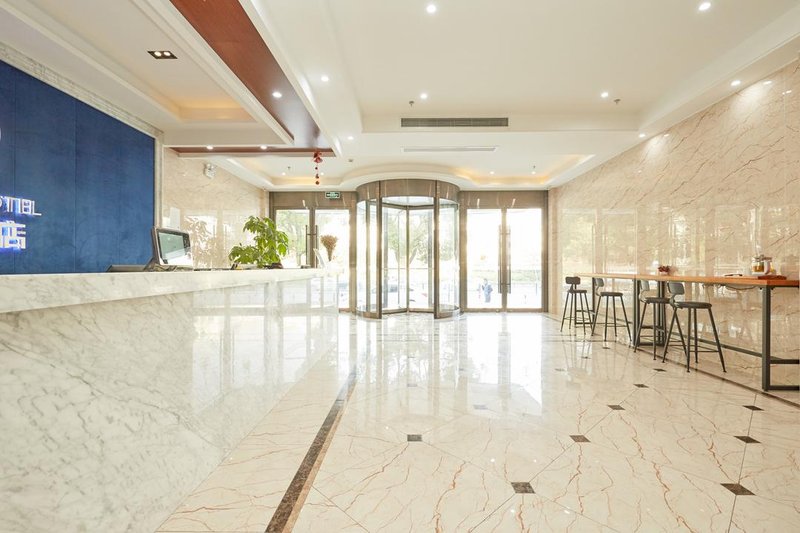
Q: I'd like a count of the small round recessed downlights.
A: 15